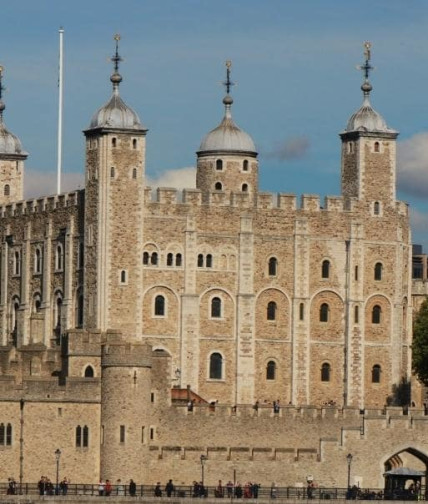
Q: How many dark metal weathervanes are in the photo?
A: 4